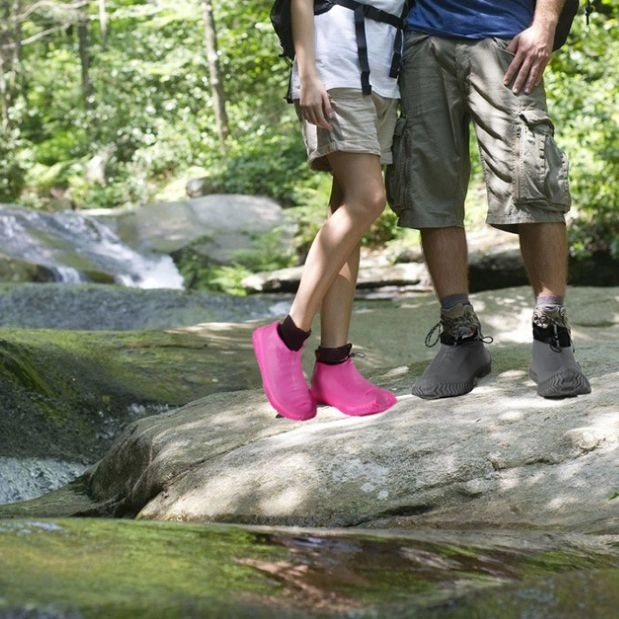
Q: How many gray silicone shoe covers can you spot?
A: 2